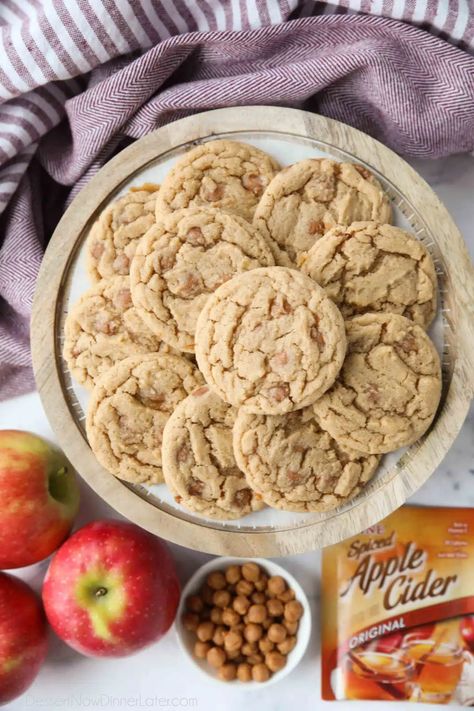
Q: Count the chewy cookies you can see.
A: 11